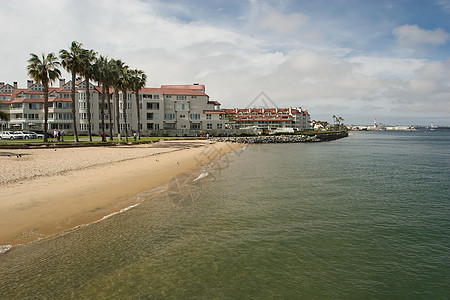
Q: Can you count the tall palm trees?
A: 8